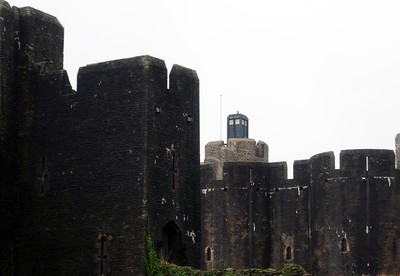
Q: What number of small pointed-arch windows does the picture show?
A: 3